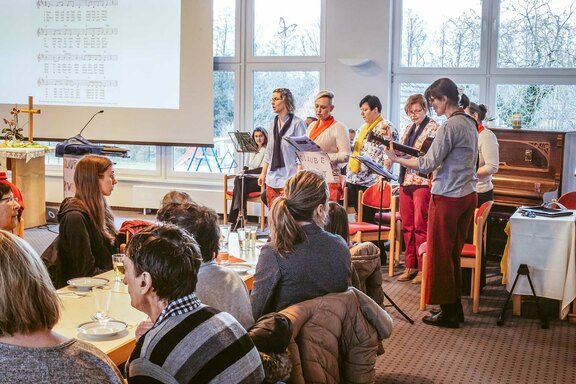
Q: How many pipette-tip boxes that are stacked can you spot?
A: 0